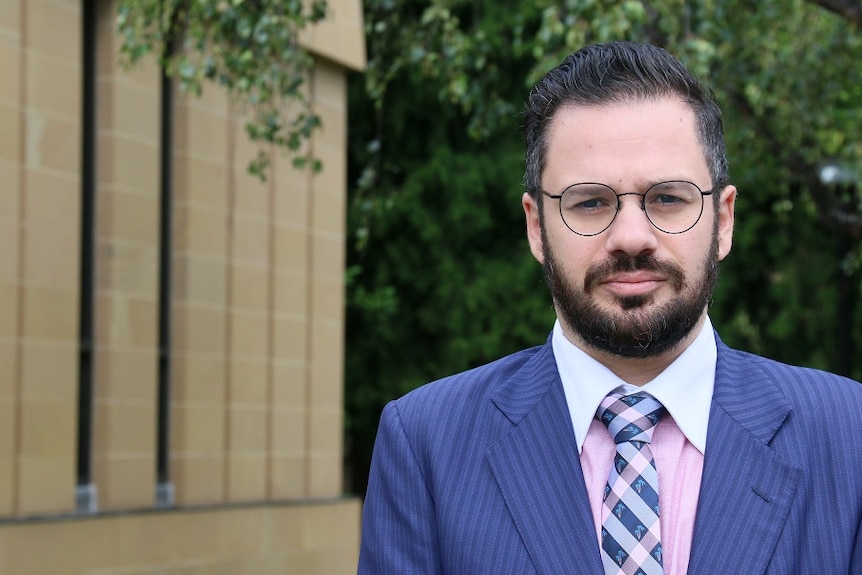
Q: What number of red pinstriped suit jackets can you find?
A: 0